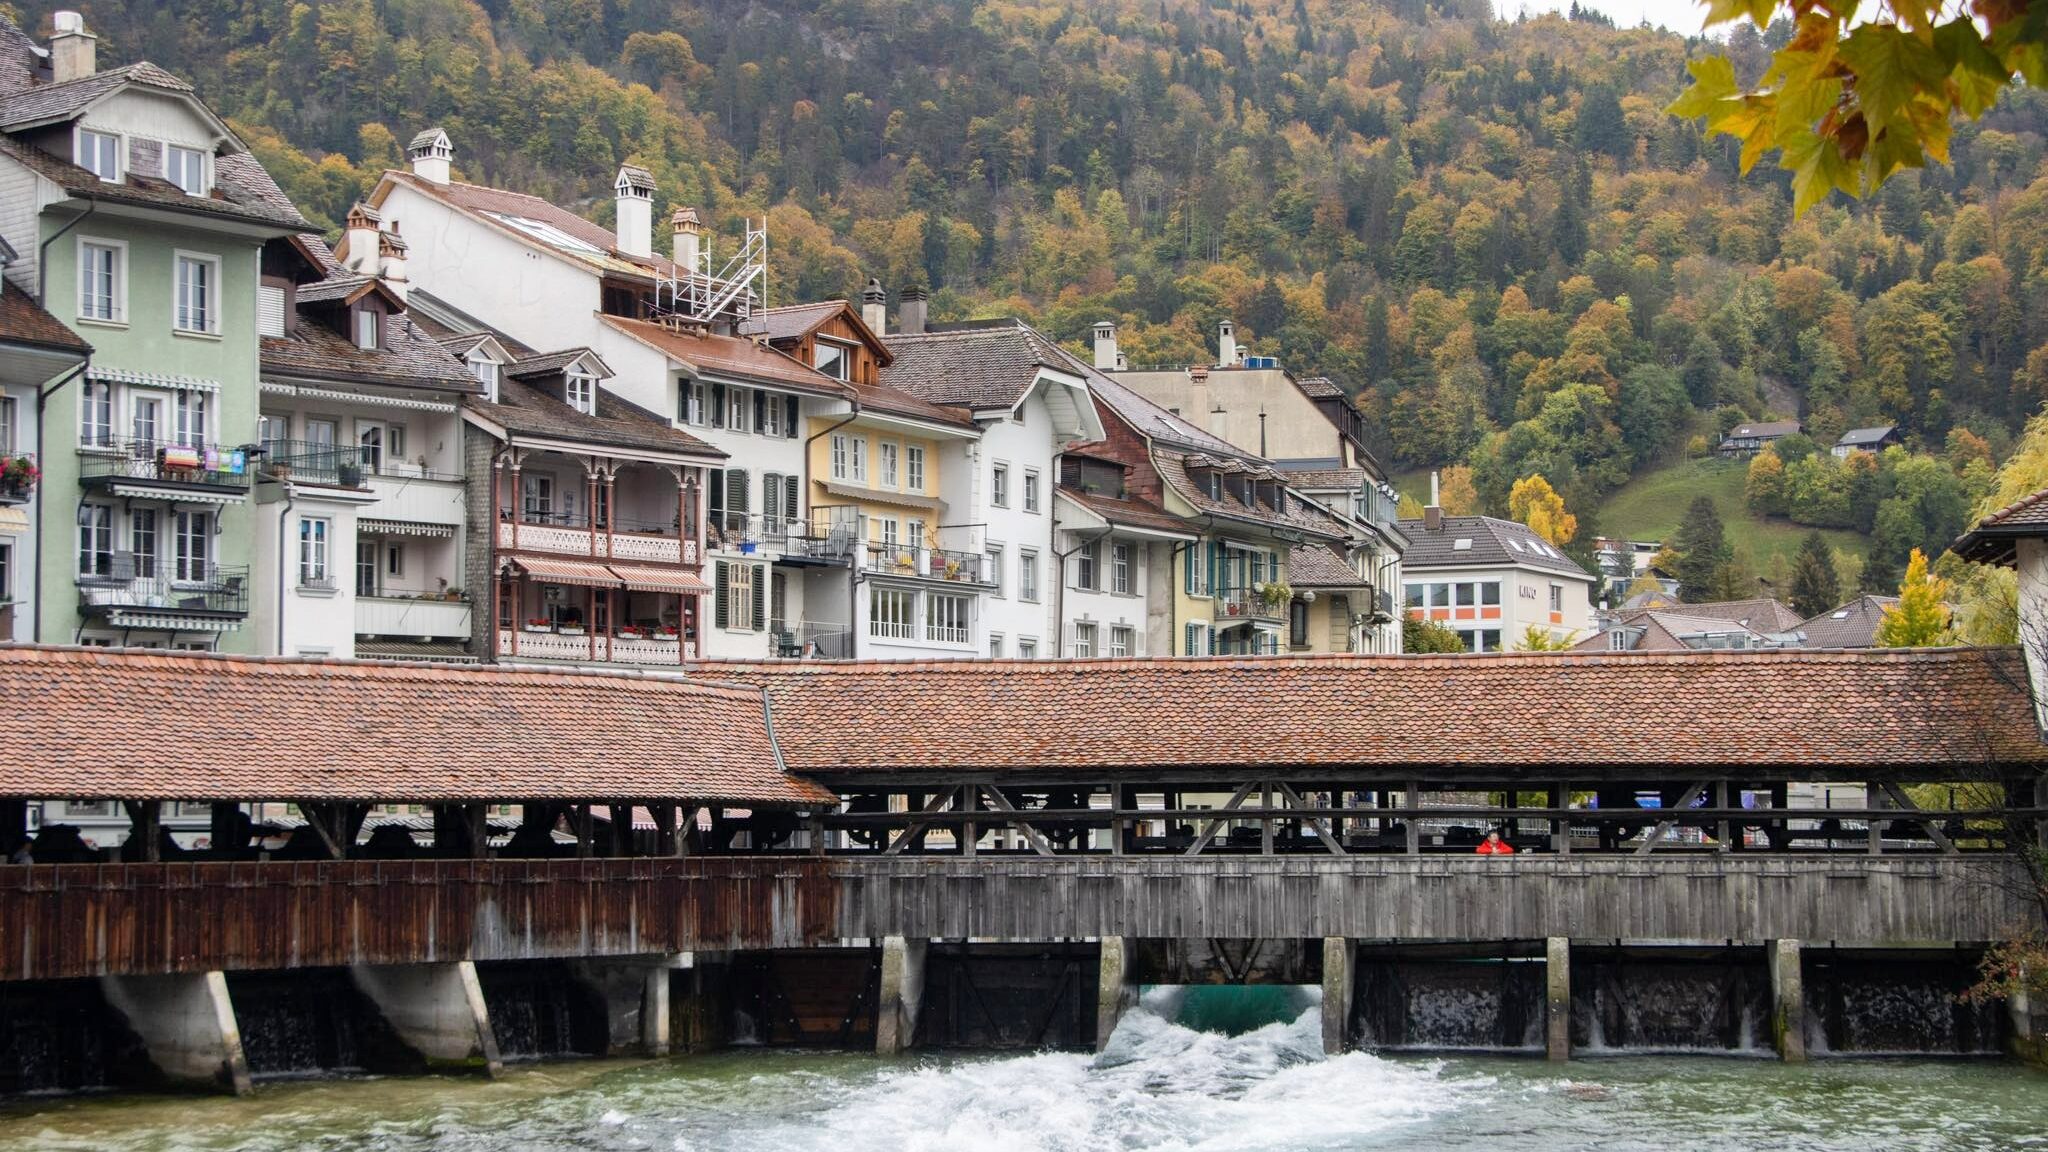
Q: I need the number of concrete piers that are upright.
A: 6